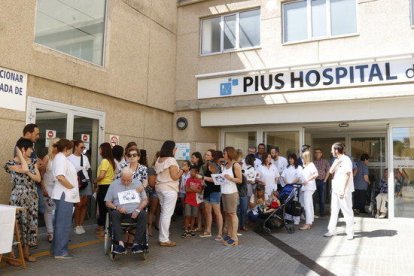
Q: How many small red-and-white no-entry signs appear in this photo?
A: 2